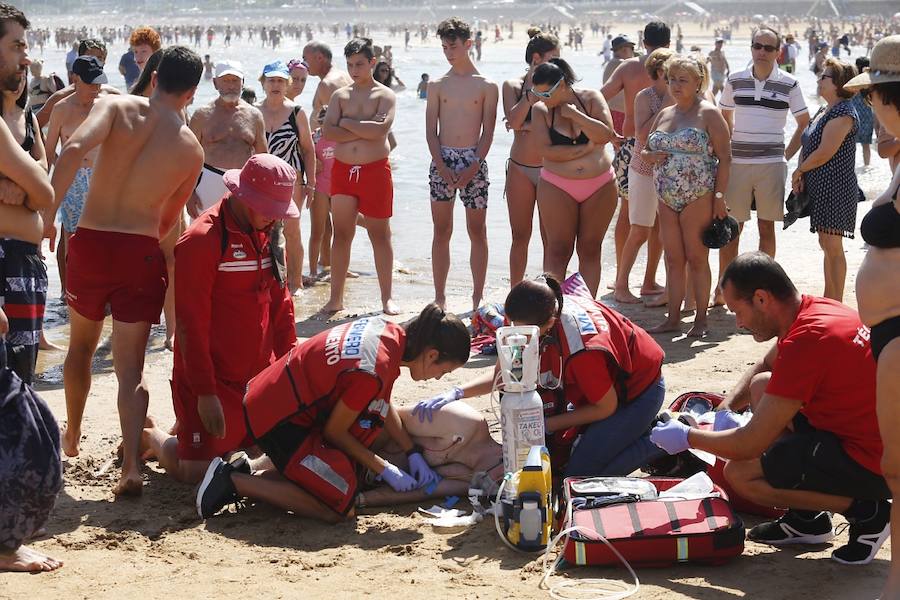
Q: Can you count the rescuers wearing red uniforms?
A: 4